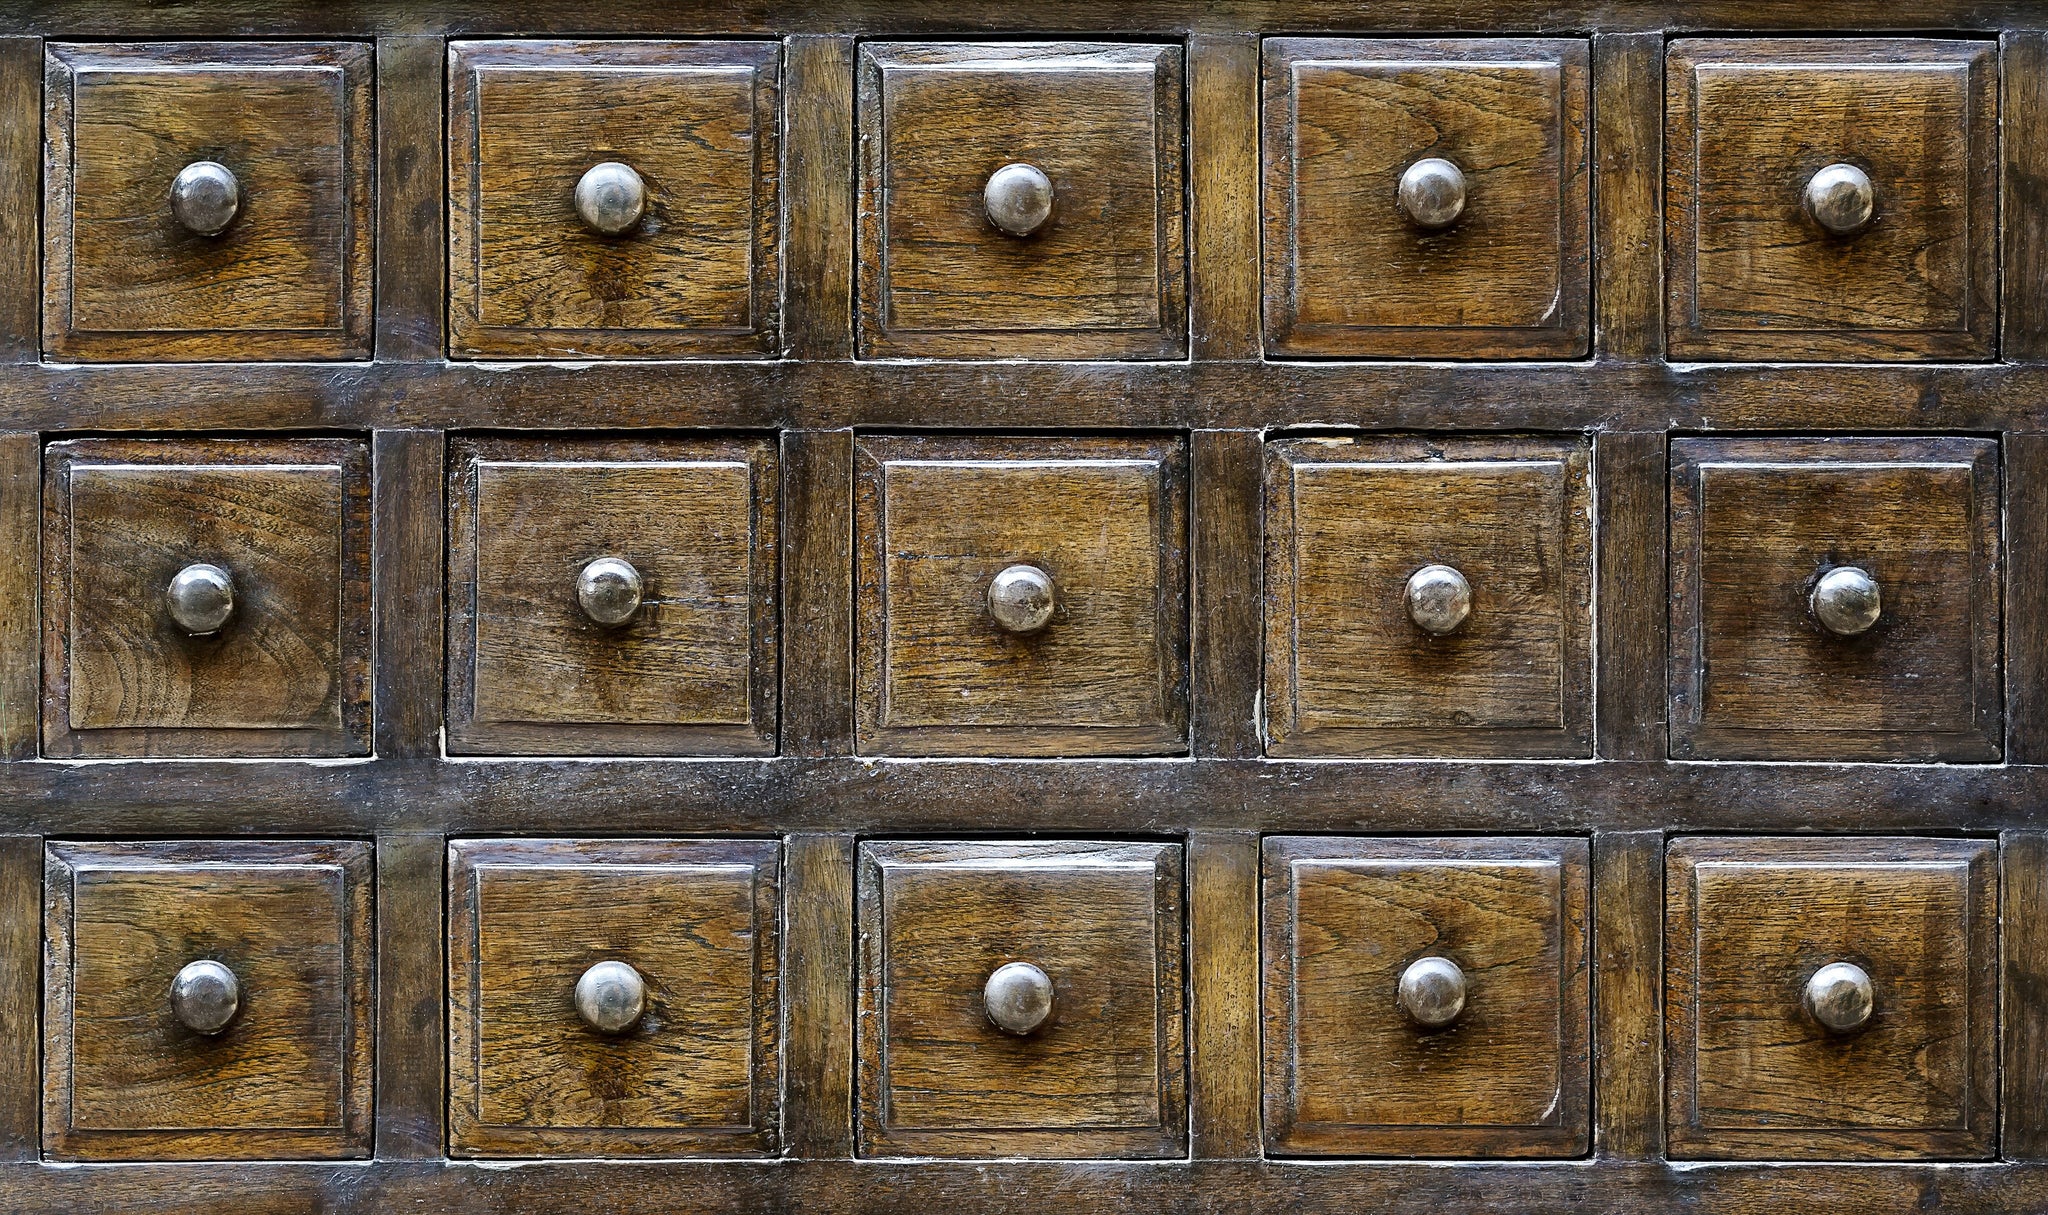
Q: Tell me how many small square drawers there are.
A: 15